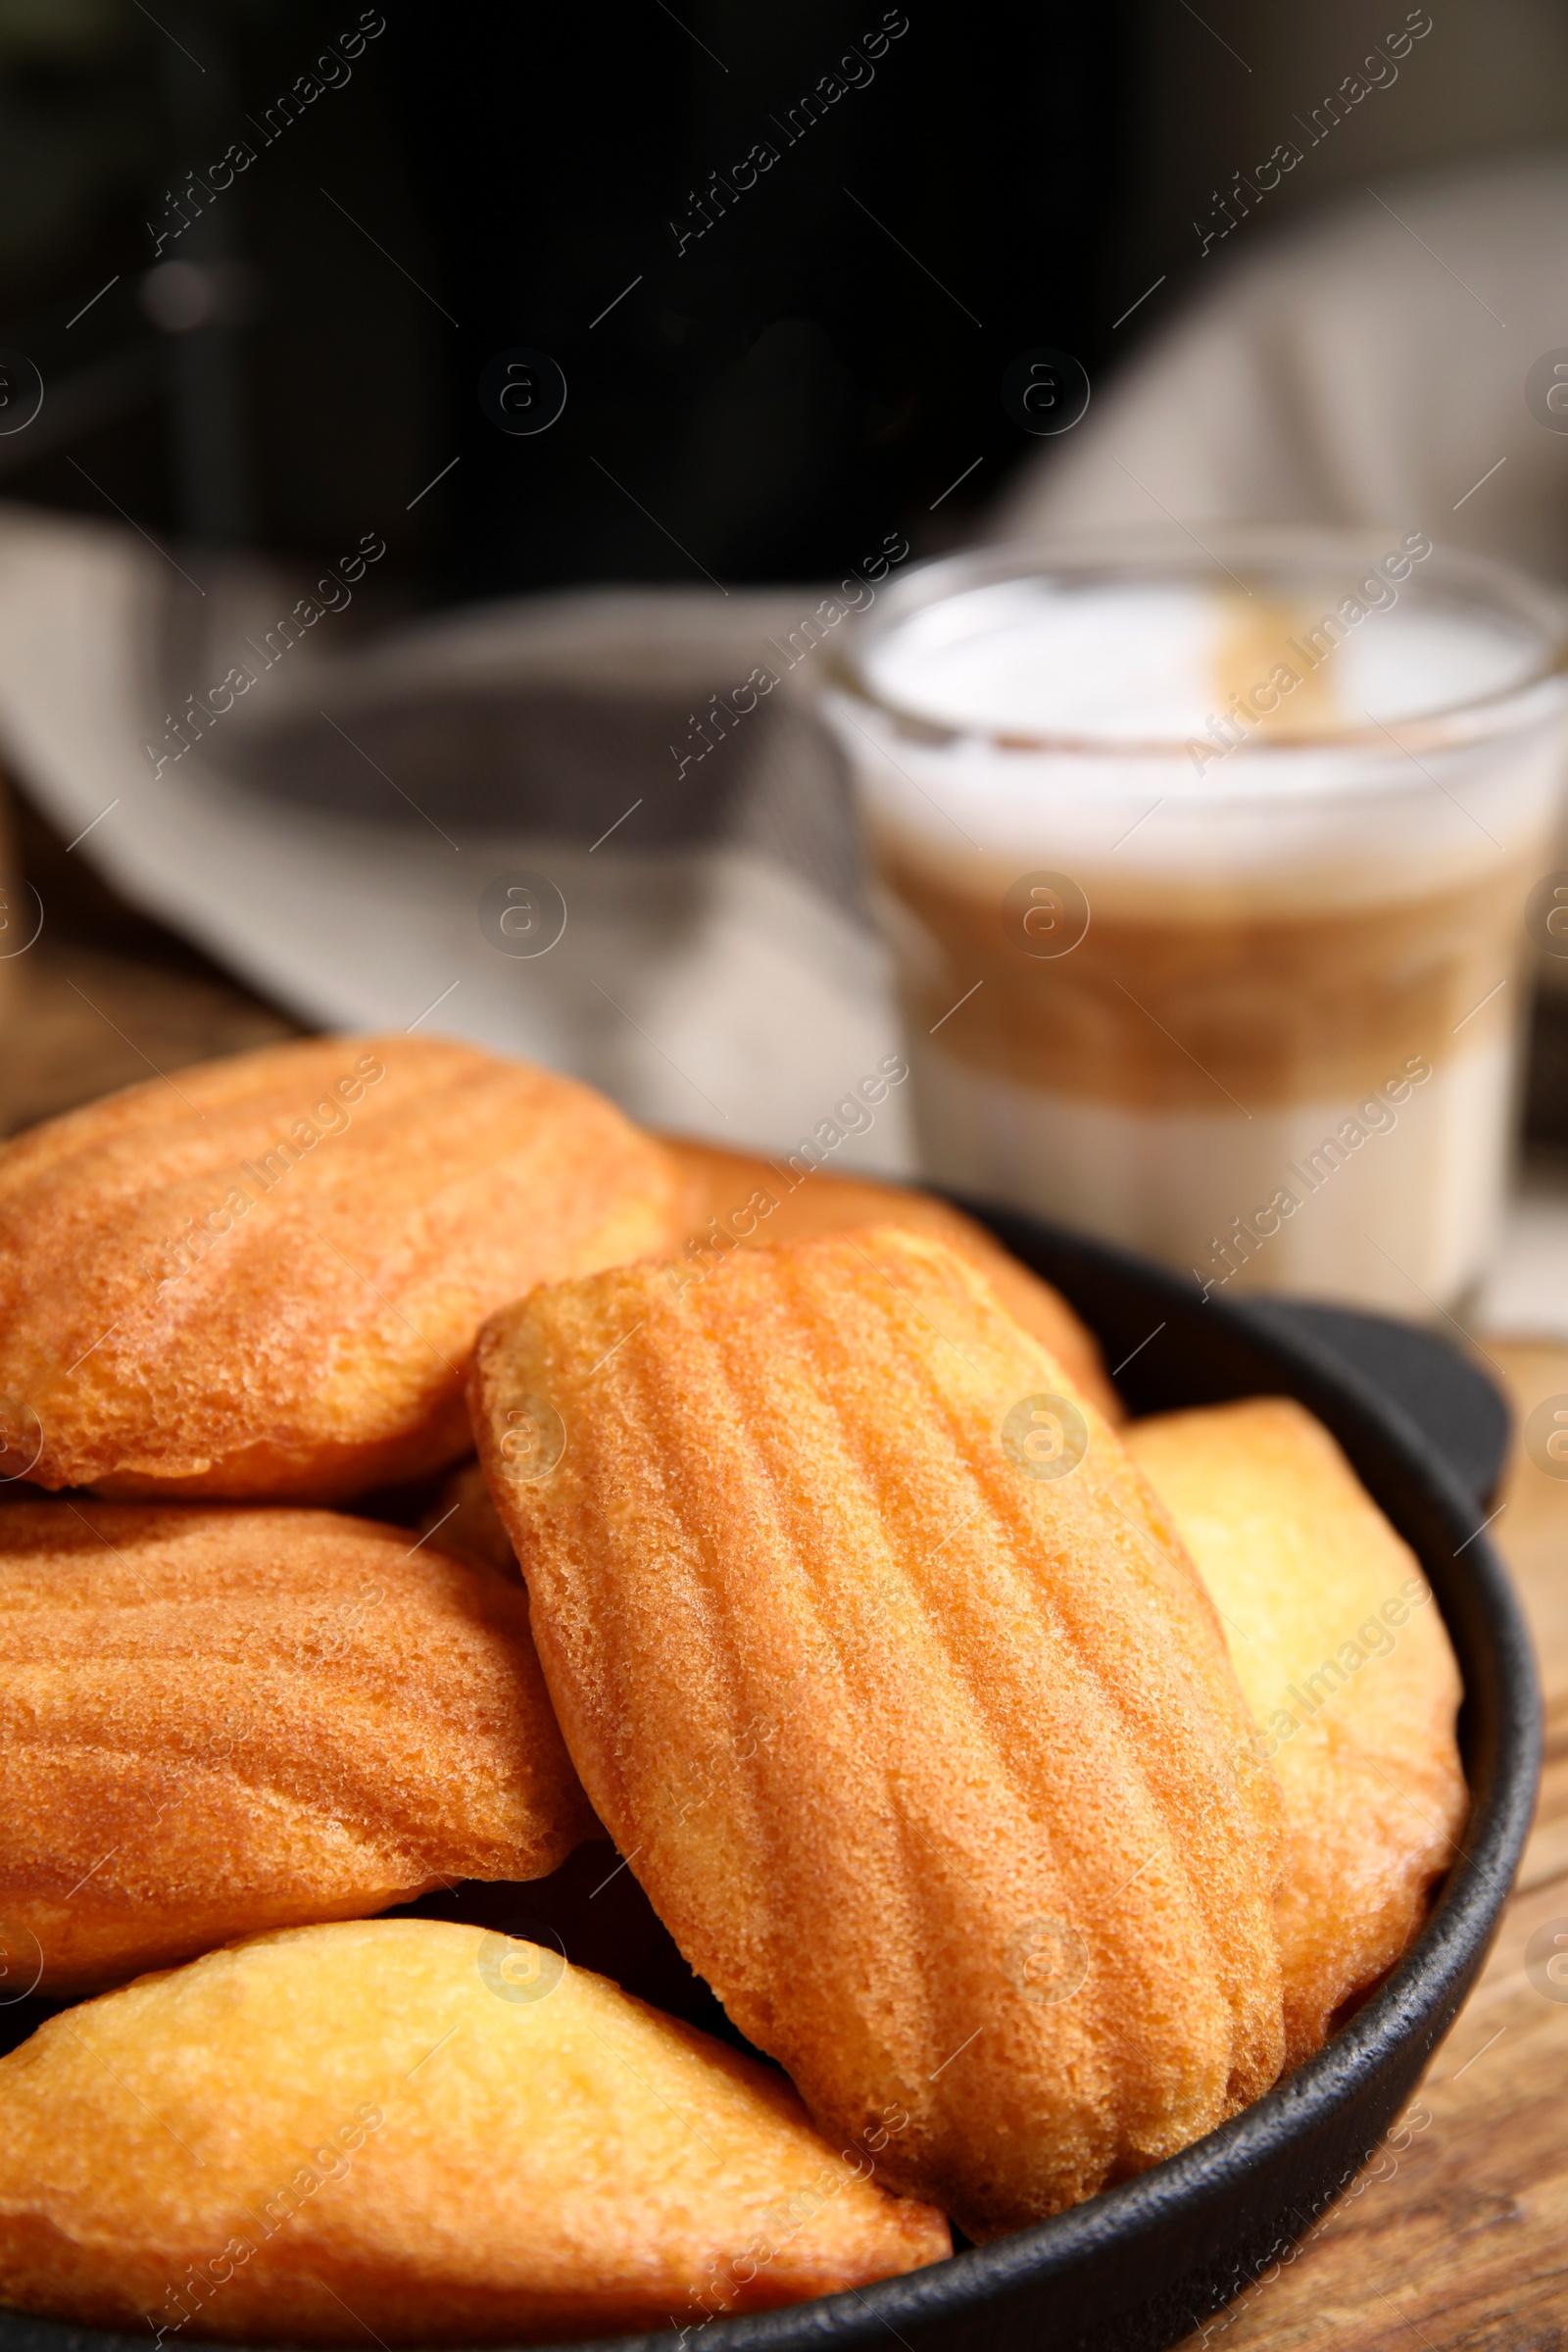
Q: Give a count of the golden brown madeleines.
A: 6